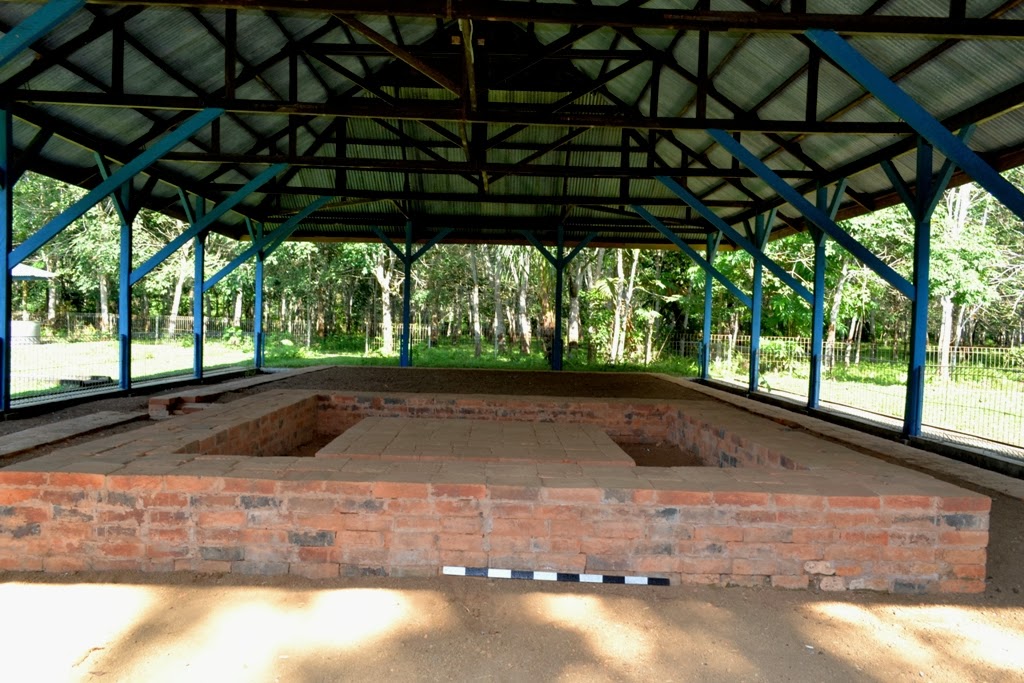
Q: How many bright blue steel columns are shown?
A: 10